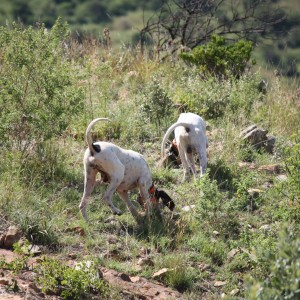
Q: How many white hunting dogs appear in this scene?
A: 2